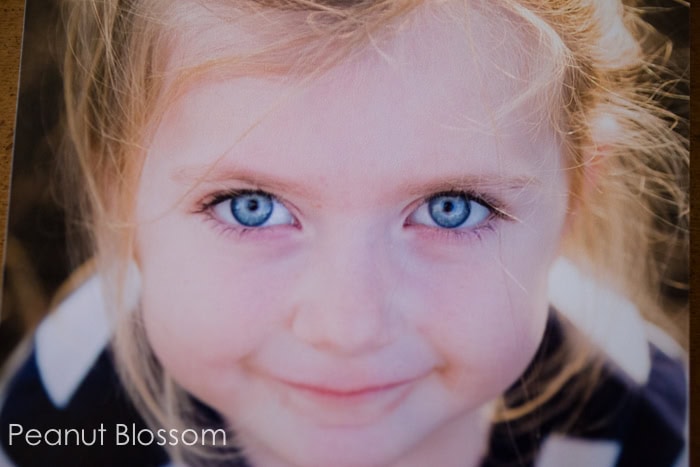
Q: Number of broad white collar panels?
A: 2